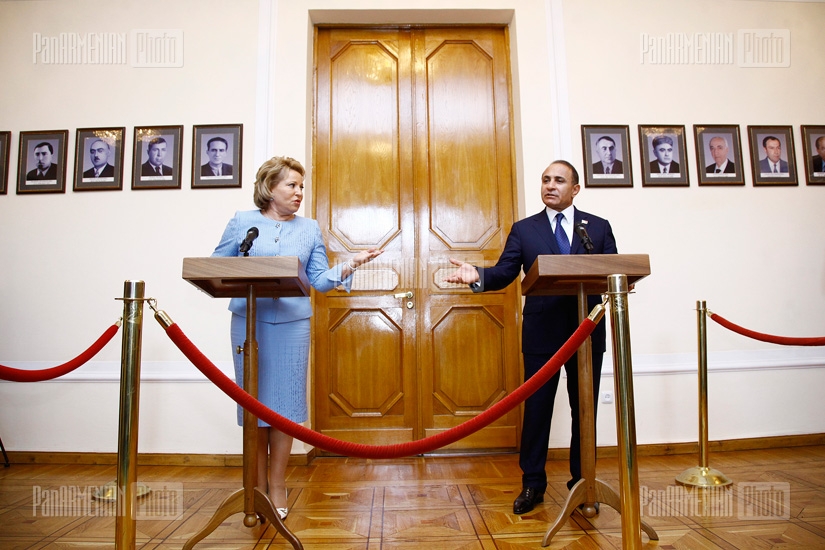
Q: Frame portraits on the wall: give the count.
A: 10